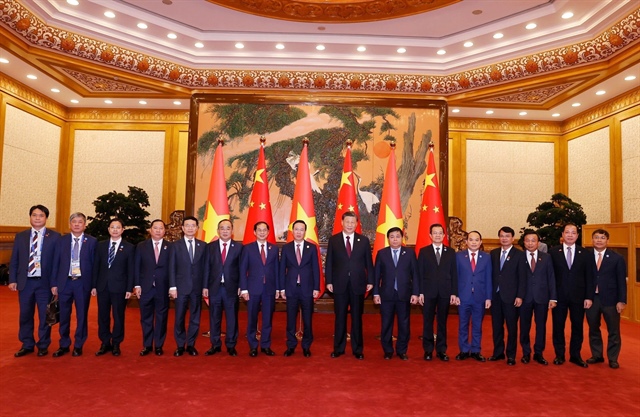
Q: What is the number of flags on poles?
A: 6